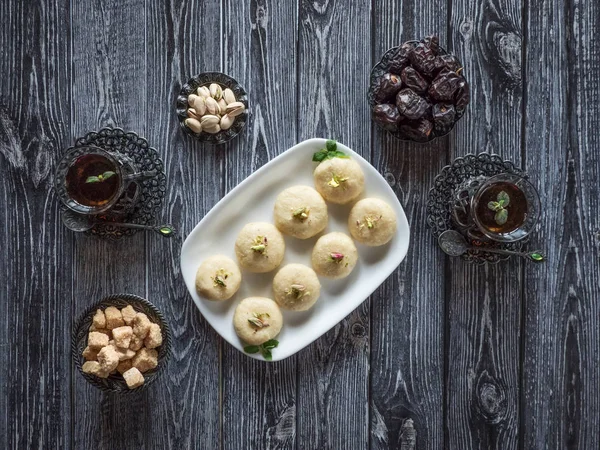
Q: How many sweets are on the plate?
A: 8